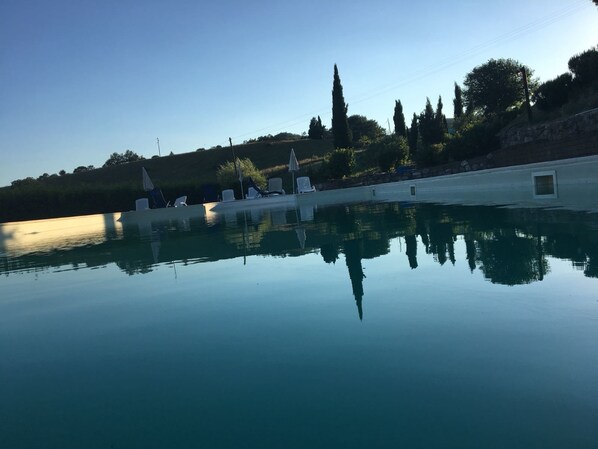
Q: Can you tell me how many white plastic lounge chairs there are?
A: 6